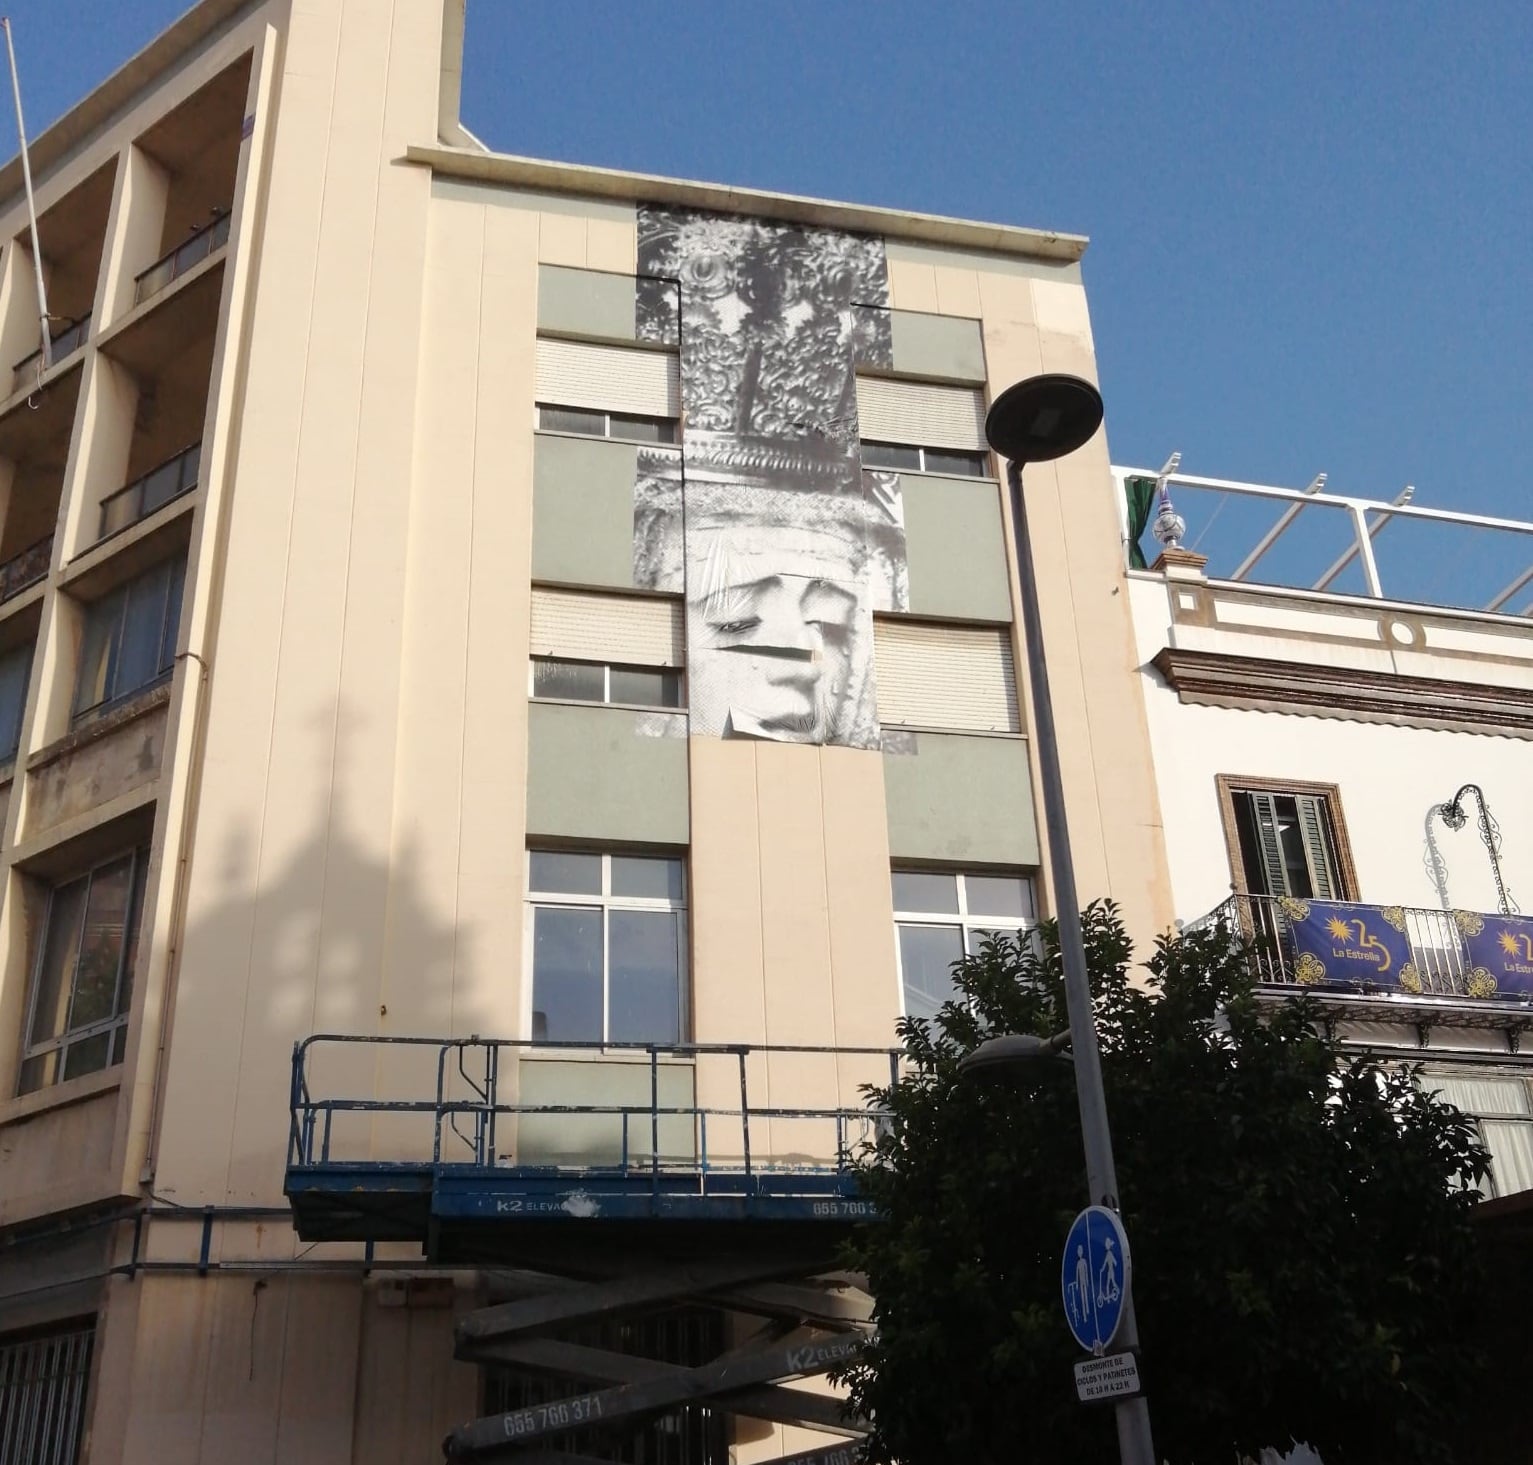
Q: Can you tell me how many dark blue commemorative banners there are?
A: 2